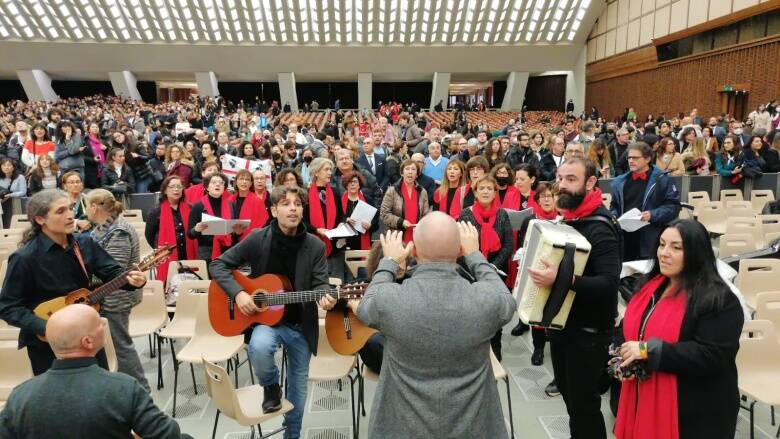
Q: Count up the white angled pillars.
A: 7